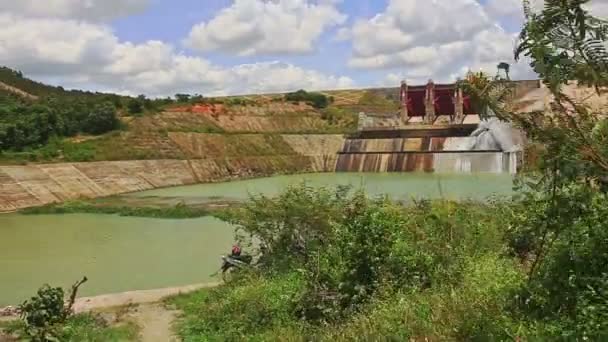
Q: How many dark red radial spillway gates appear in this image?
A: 3